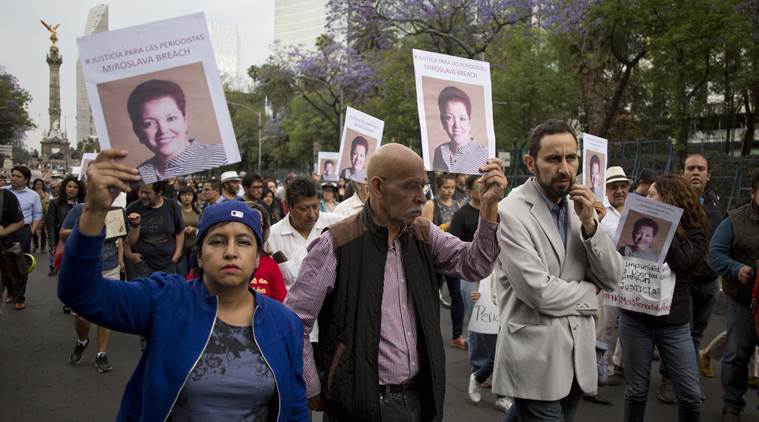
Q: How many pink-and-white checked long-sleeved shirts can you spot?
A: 1